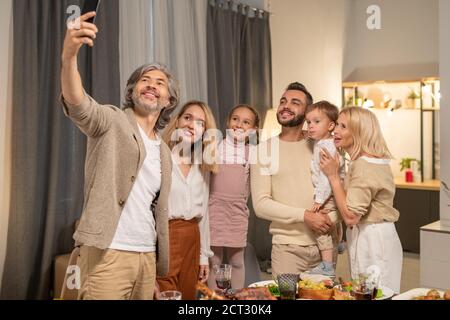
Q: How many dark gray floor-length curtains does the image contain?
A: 2